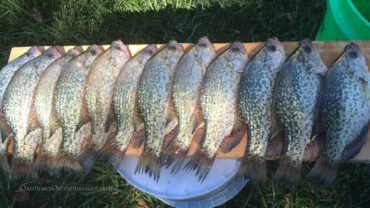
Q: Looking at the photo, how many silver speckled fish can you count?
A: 12